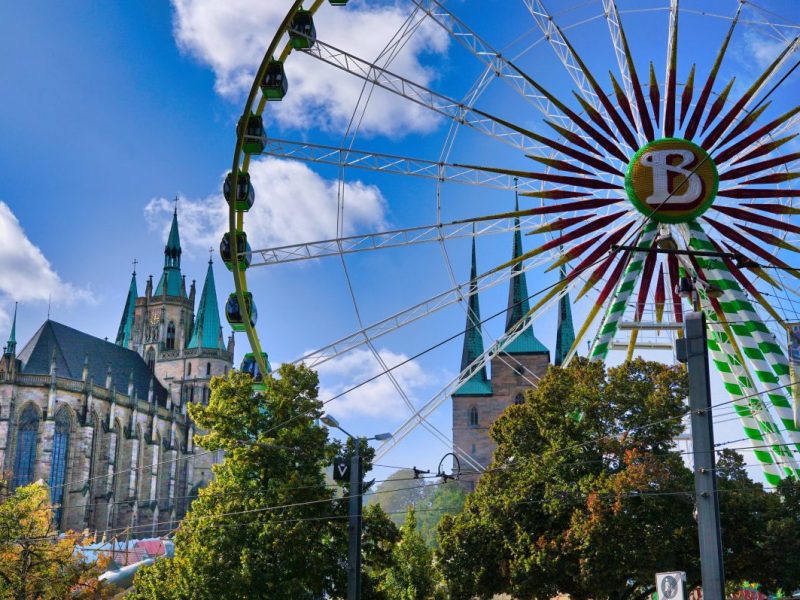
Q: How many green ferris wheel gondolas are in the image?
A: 8